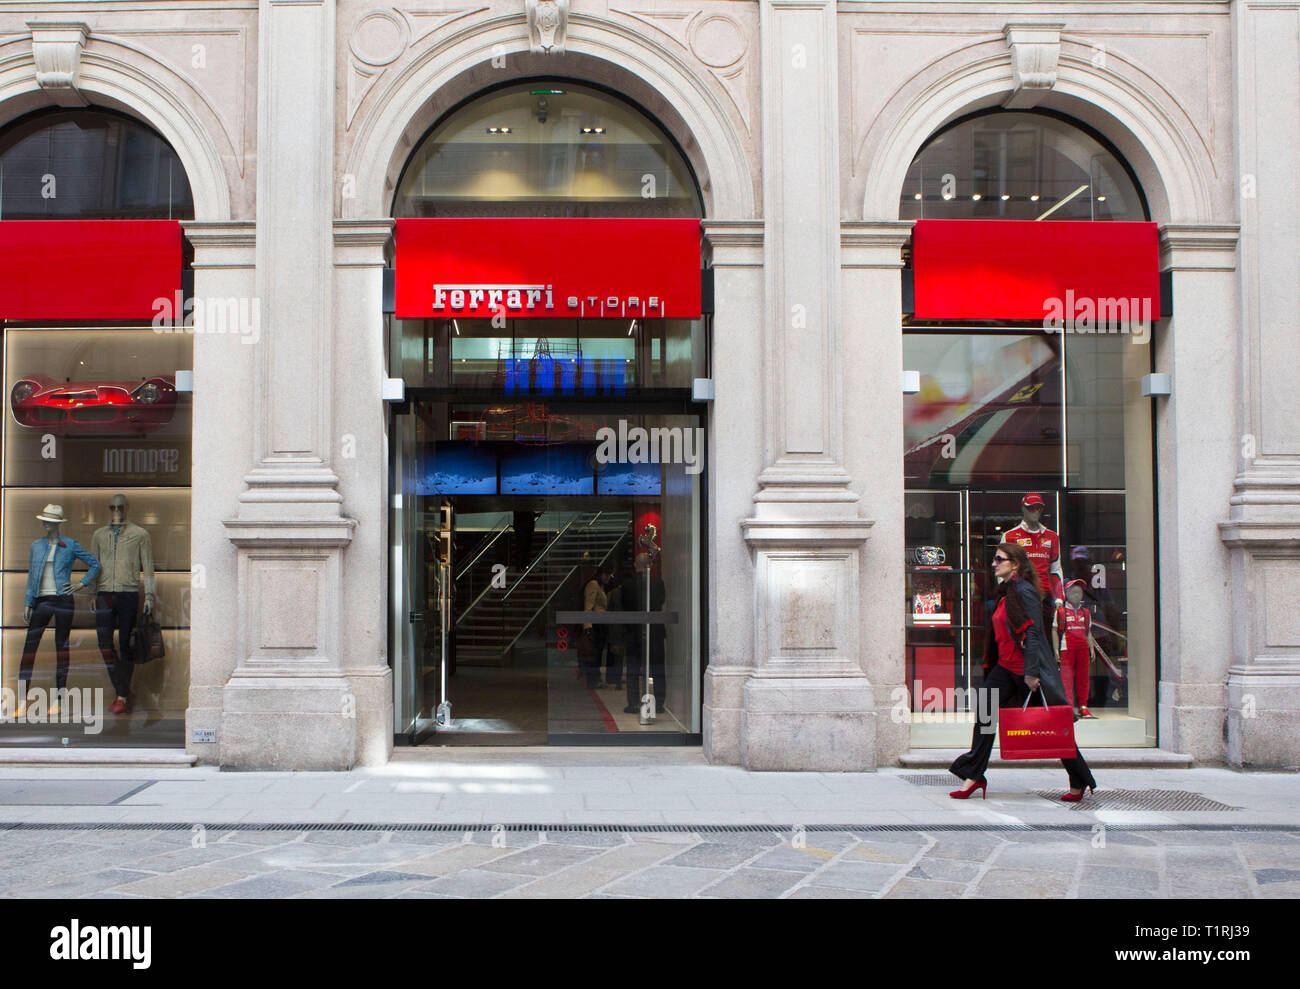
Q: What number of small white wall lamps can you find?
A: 5